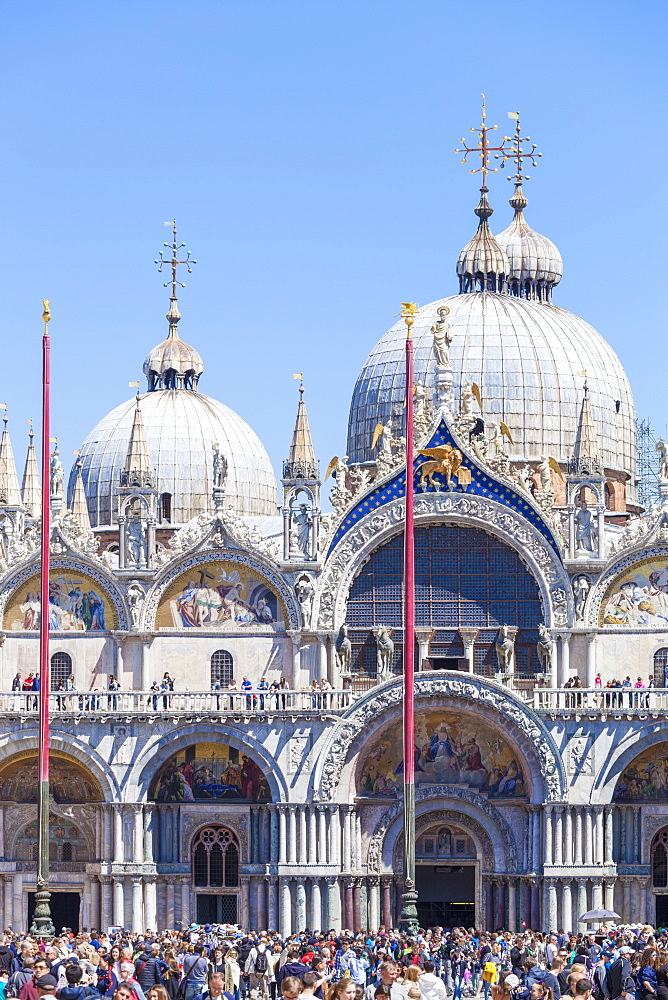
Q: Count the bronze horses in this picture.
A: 4